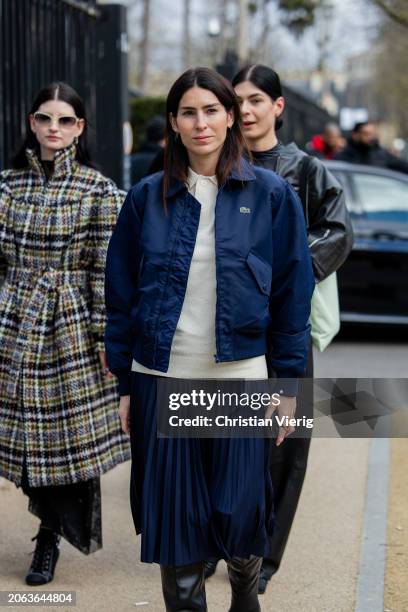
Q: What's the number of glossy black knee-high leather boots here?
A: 2